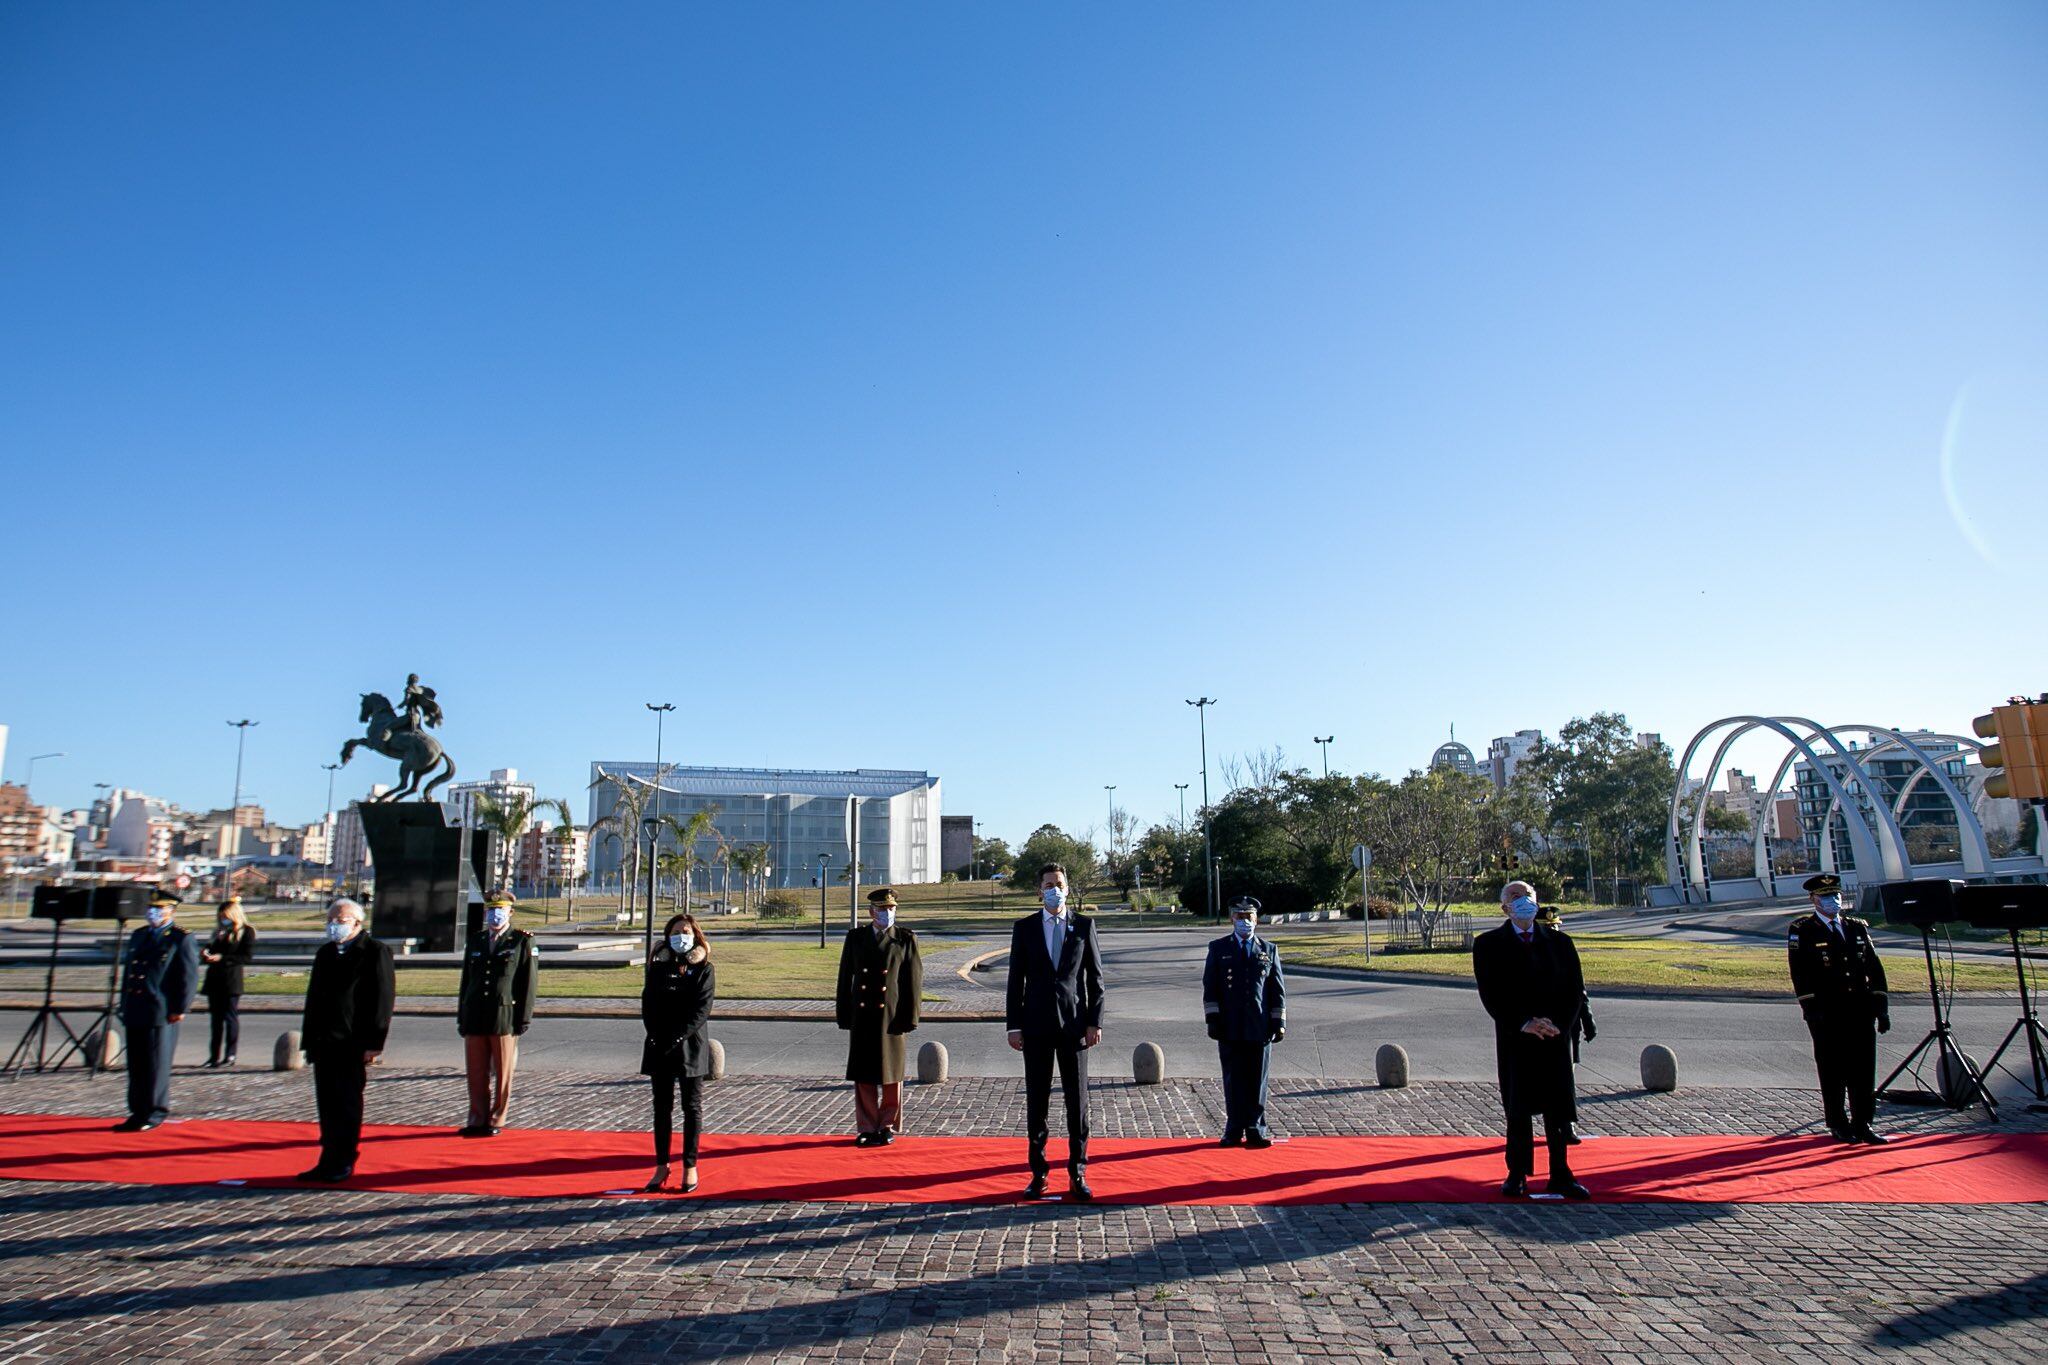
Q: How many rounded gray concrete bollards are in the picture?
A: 8